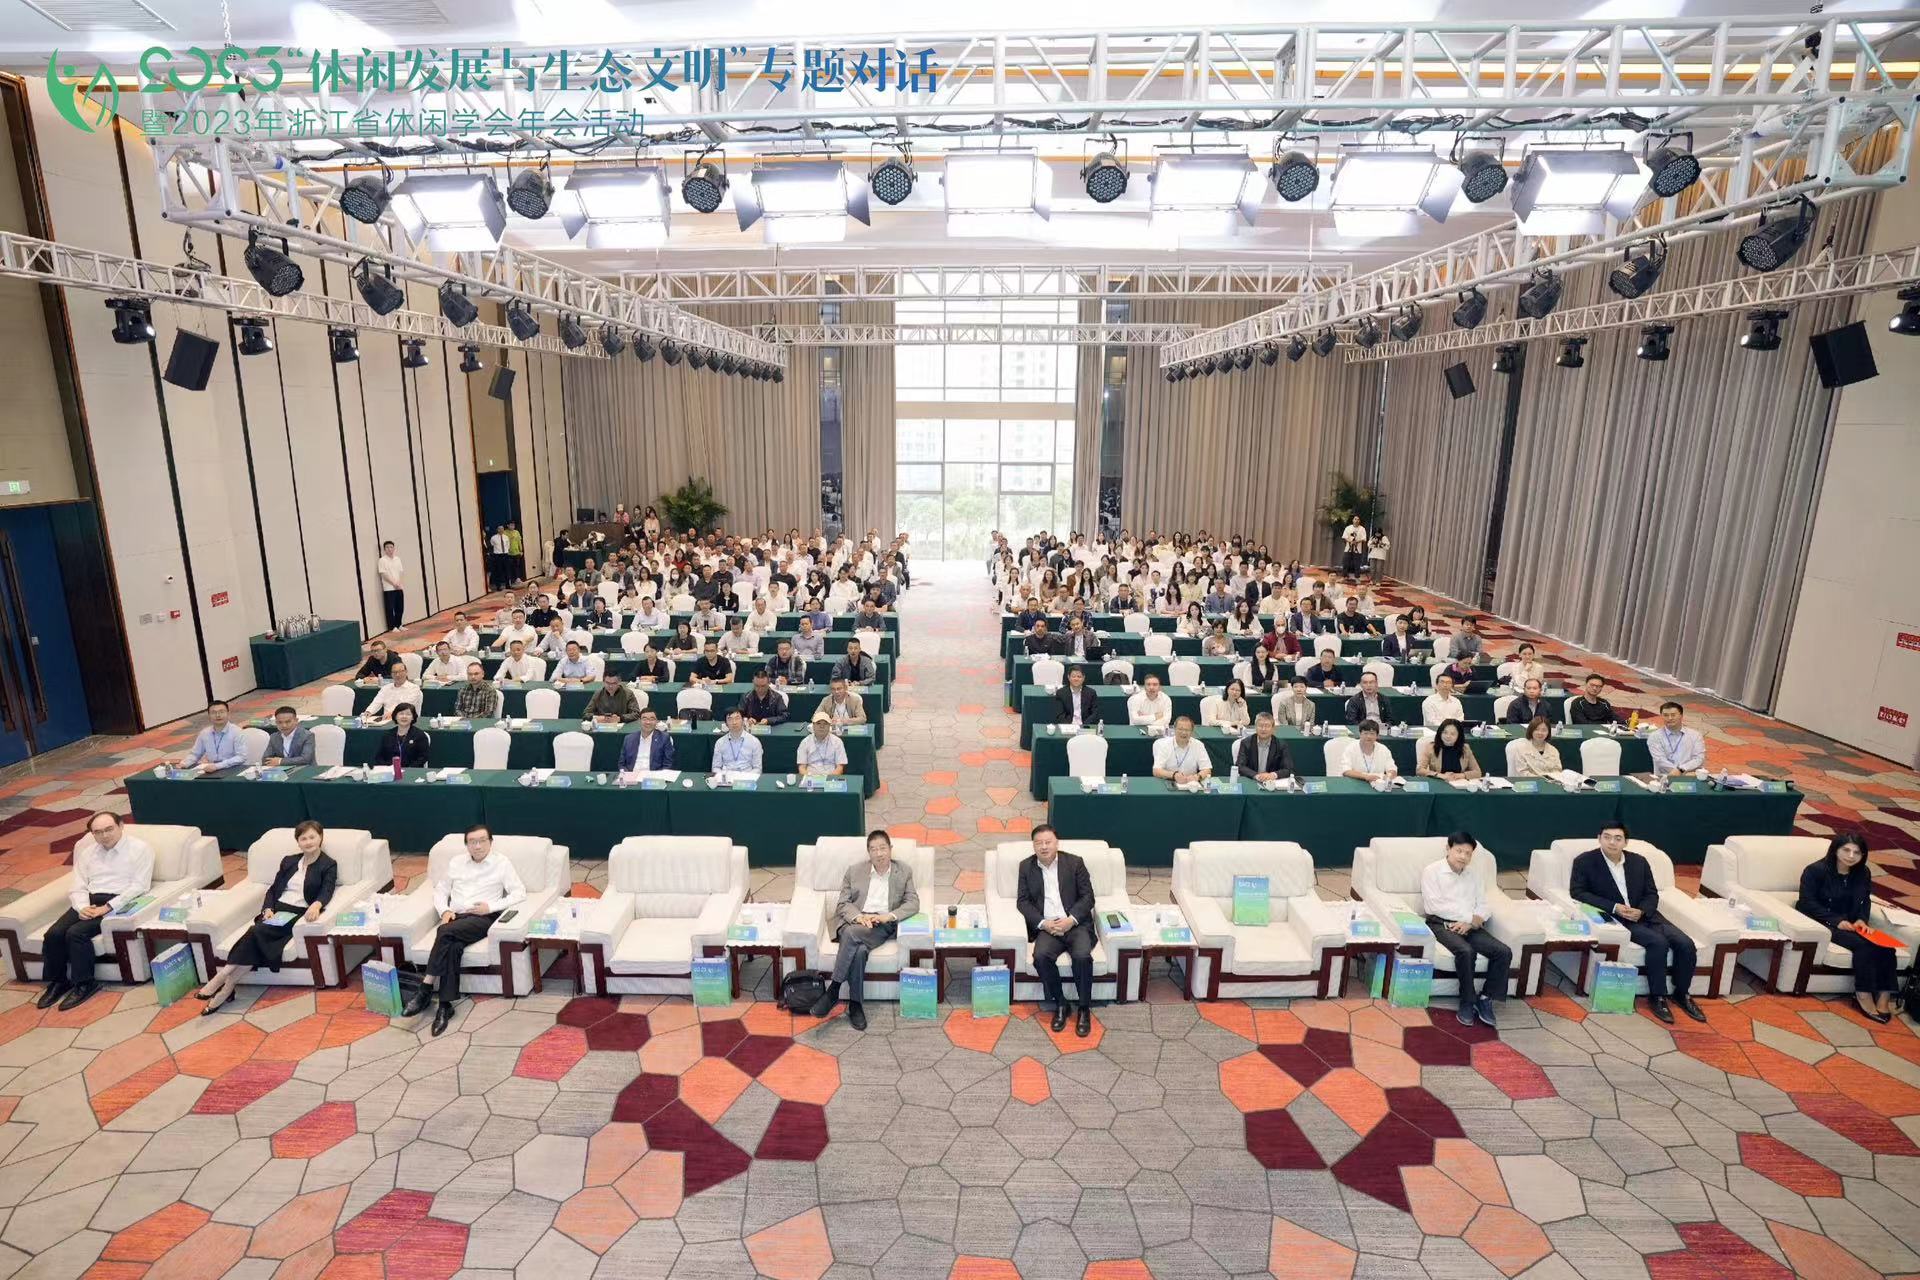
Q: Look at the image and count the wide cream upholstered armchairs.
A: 10